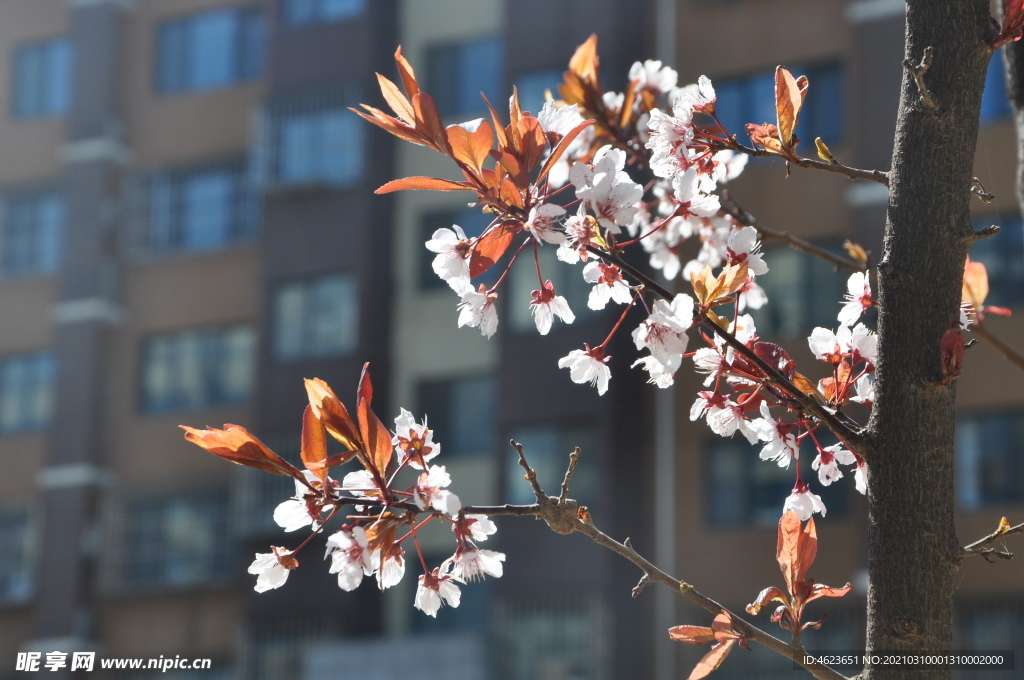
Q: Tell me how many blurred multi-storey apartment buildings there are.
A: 1